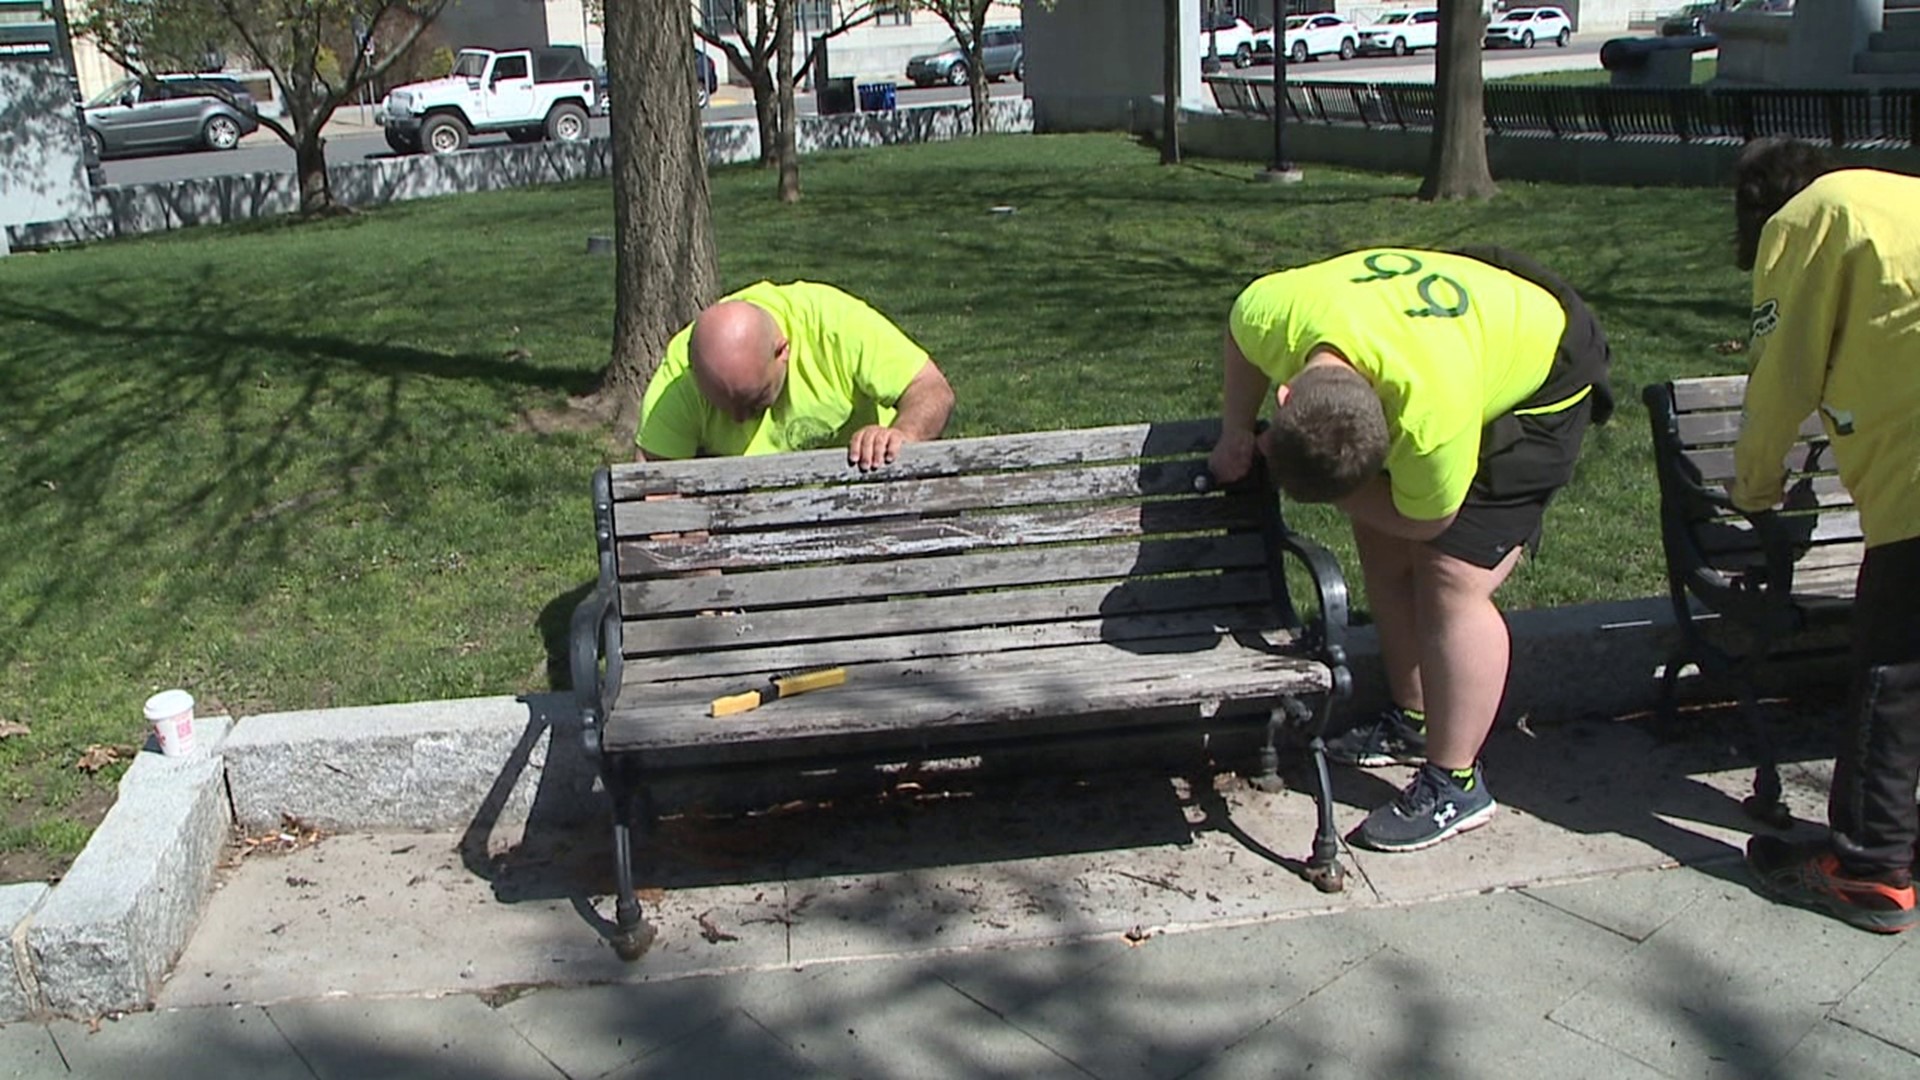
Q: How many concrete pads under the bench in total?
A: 2